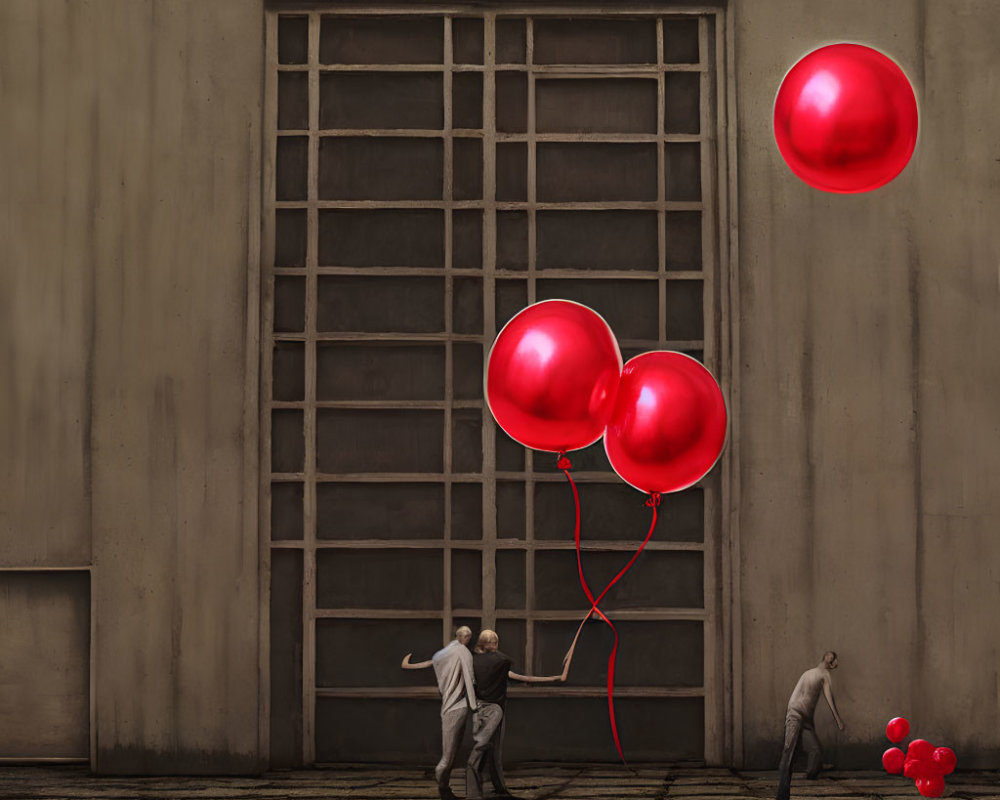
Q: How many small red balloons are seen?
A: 6